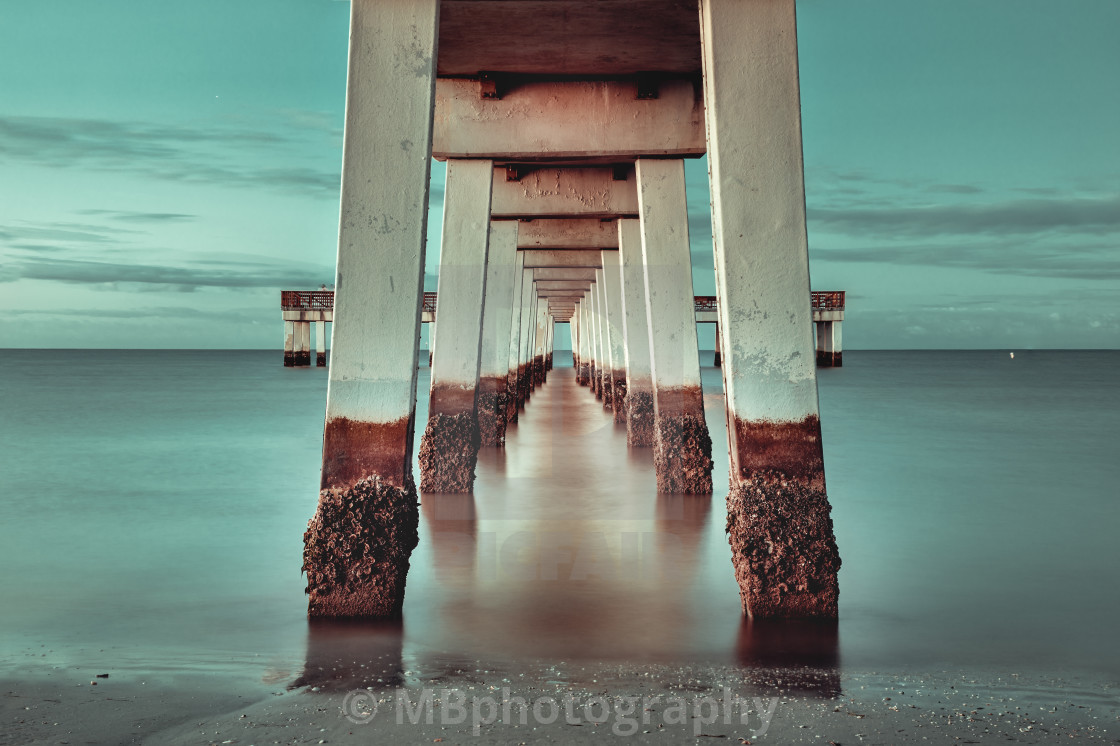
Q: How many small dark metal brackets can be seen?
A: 4